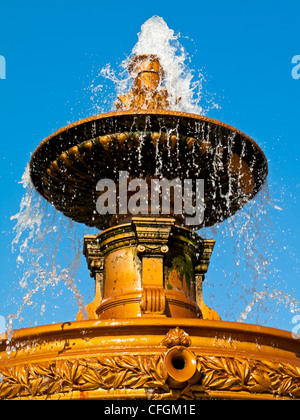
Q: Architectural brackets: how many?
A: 3